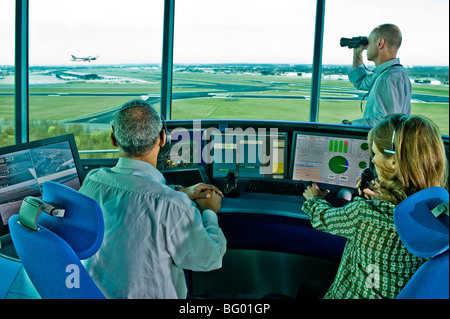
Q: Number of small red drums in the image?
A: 0